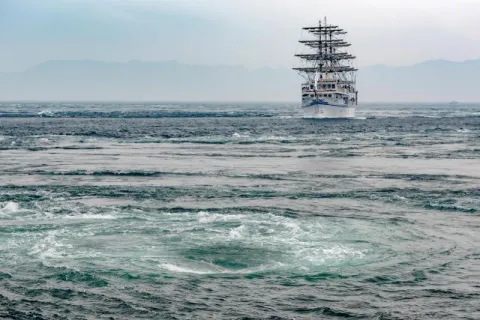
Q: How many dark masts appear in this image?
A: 3